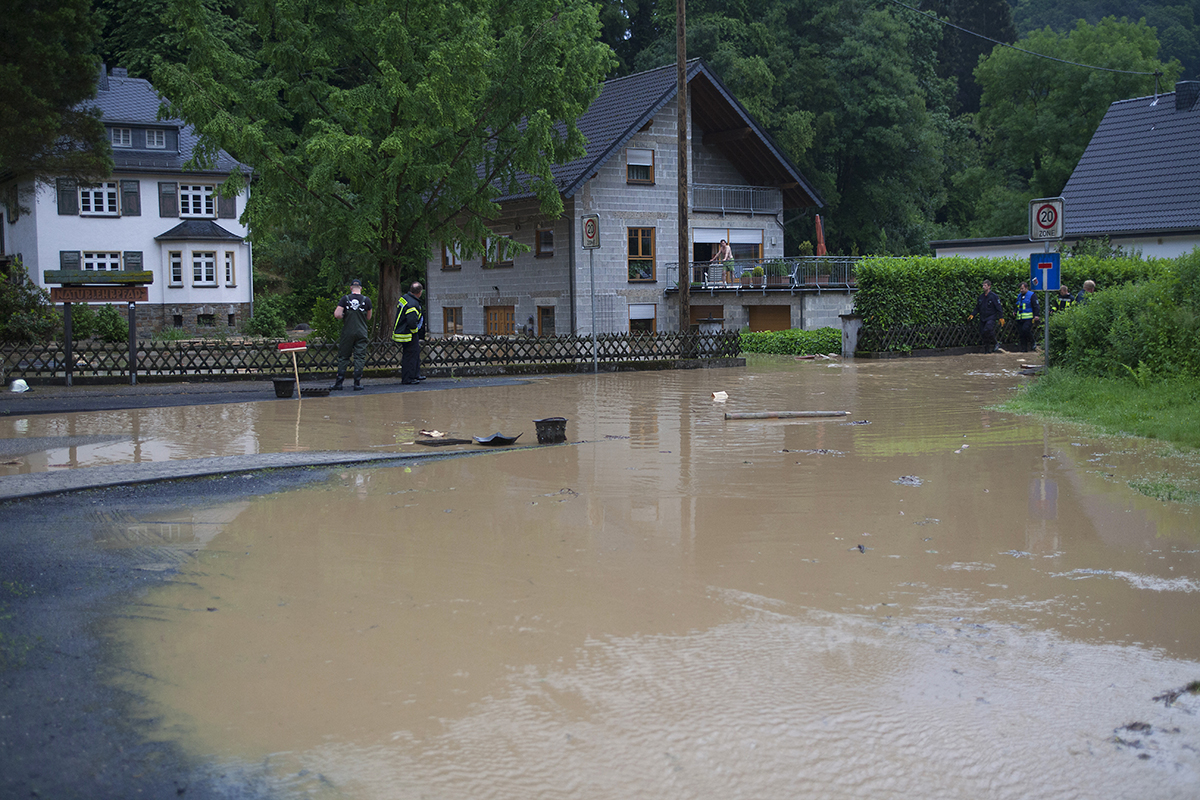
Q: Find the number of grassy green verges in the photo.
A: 1